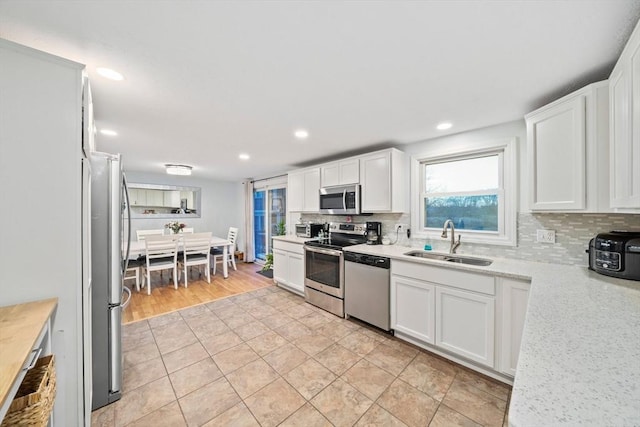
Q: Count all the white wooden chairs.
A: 6